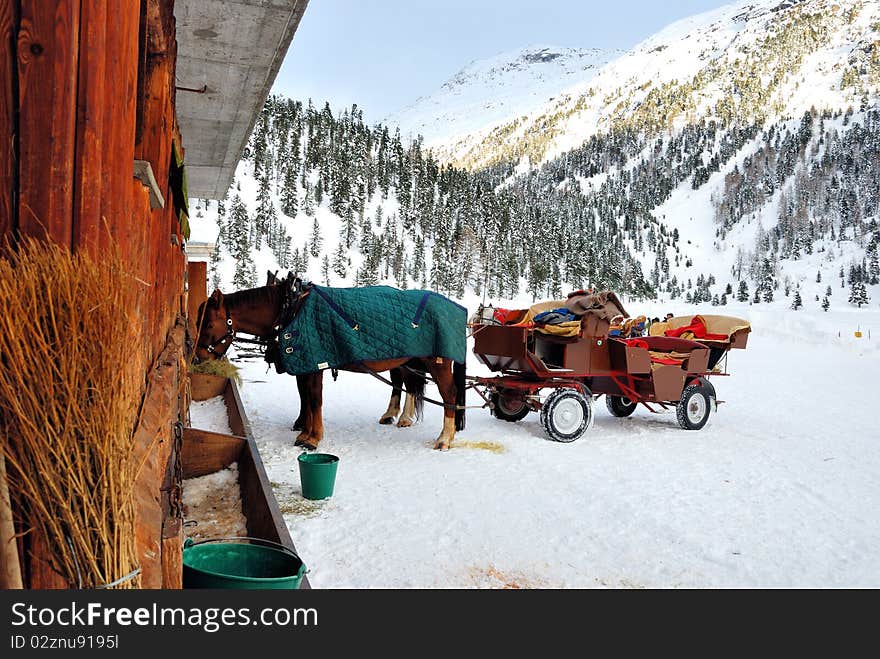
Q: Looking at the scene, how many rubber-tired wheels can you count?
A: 4